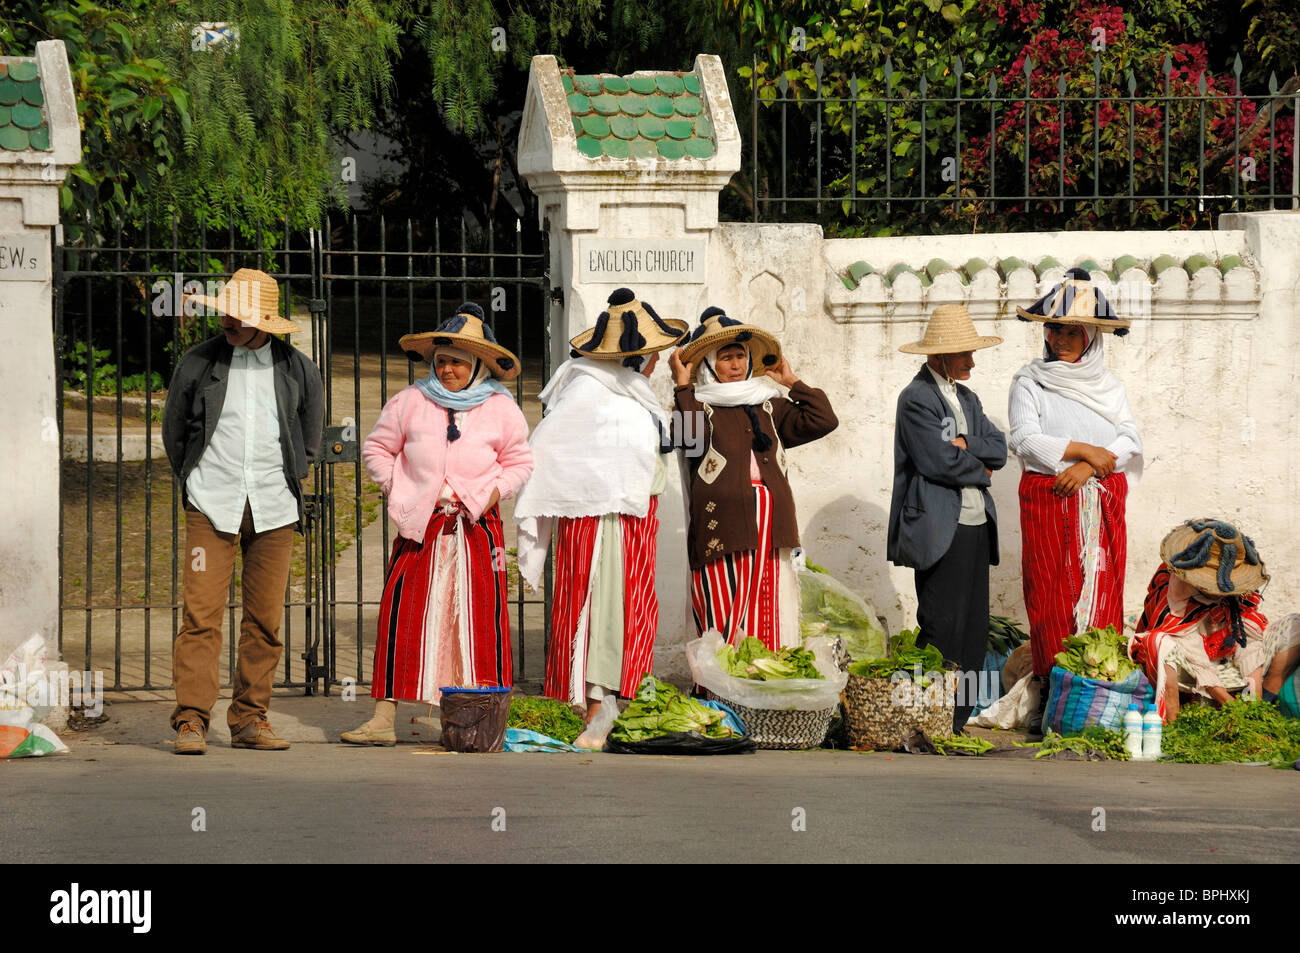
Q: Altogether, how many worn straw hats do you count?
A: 7